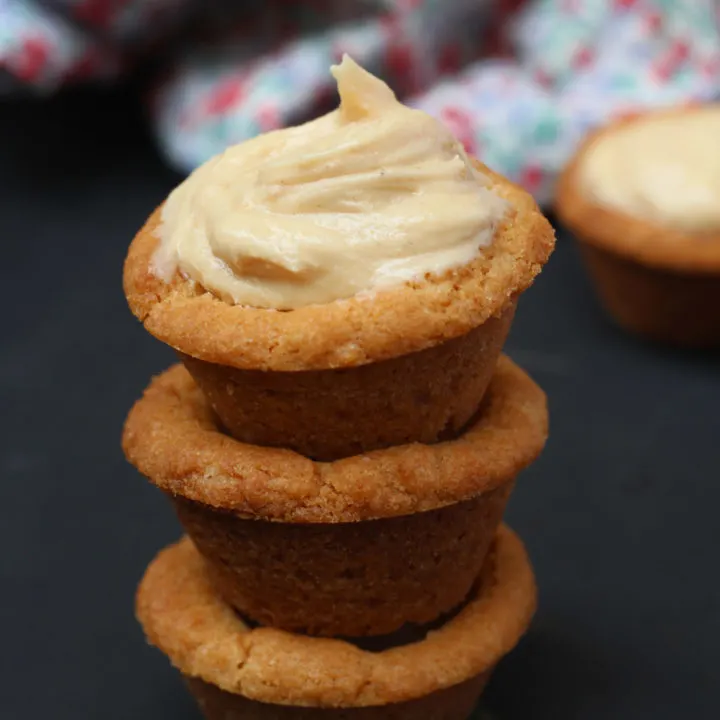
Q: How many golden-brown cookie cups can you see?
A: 4